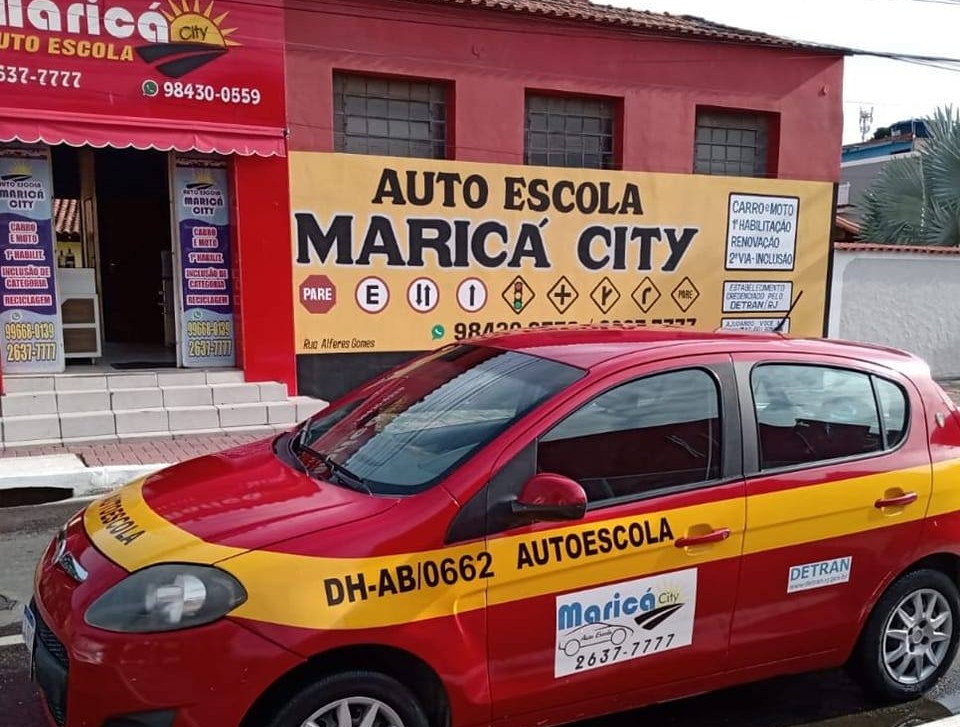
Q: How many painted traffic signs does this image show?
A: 9